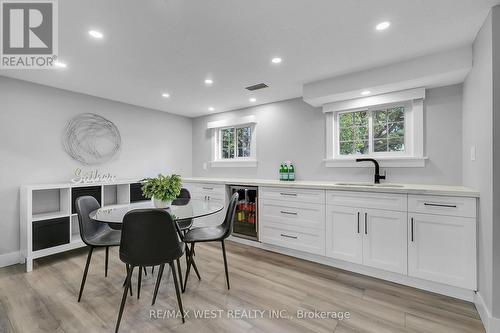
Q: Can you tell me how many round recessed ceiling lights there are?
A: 9